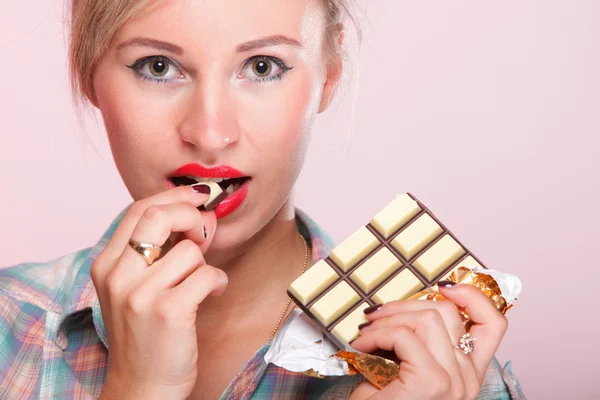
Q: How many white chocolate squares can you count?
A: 11